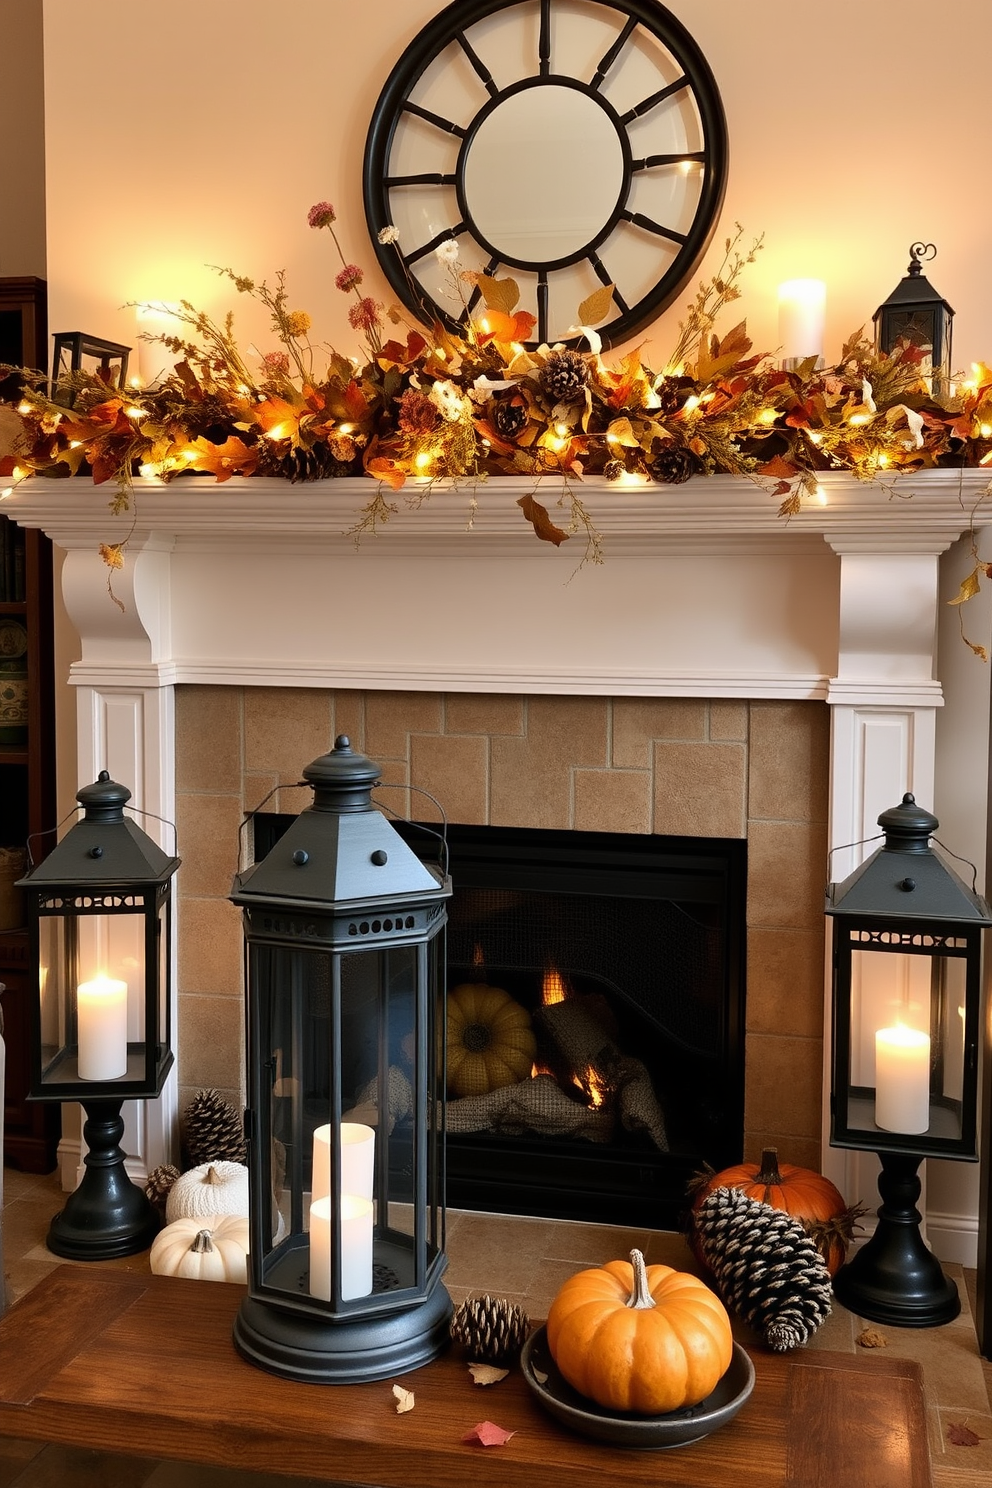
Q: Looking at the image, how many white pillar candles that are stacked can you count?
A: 2